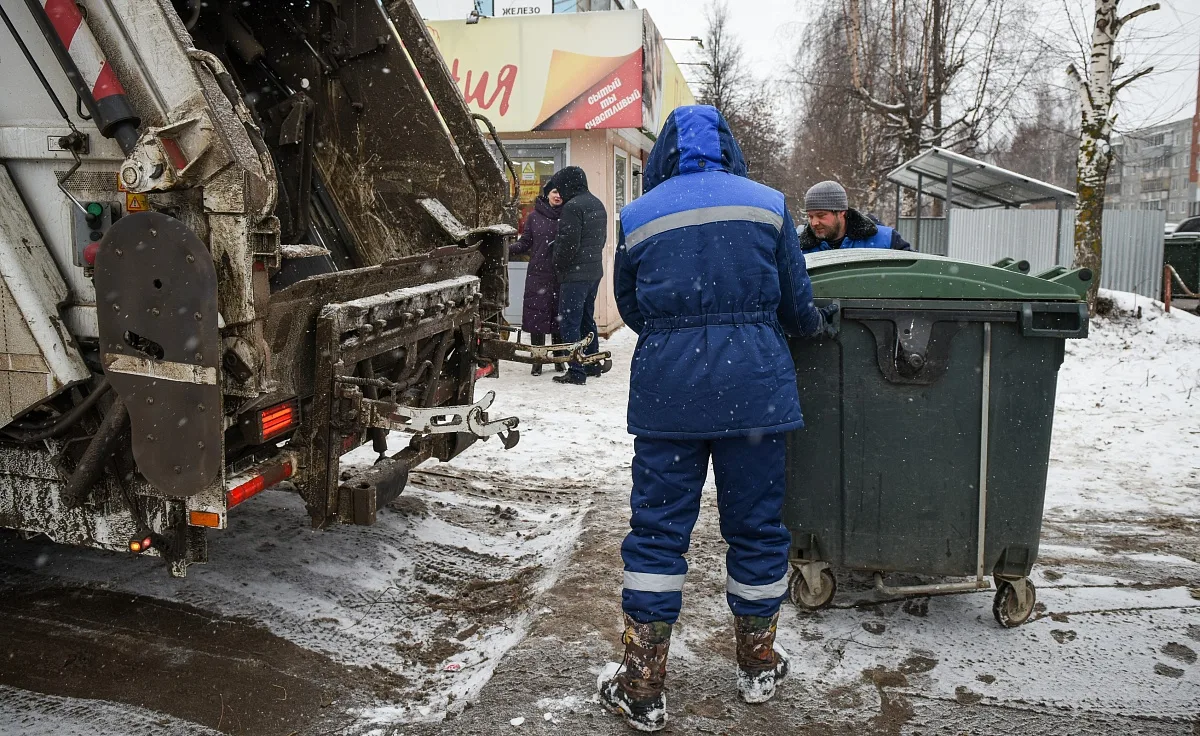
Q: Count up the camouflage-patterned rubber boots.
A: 2